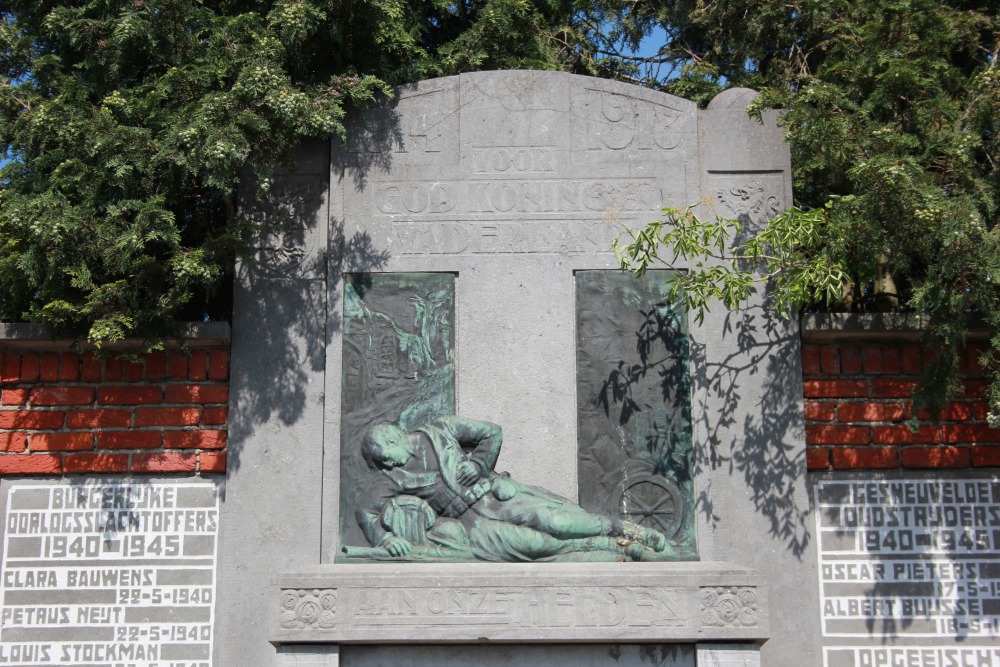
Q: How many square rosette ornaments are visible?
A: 2